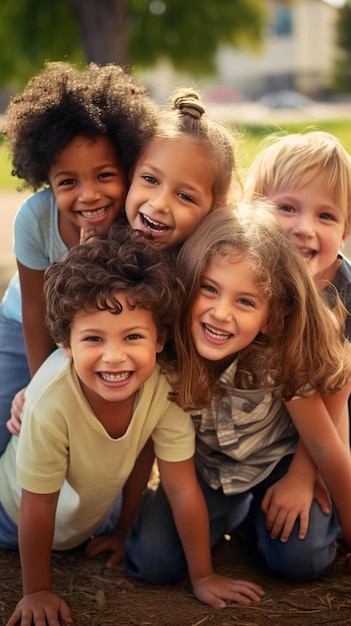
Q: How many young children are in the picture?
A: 5